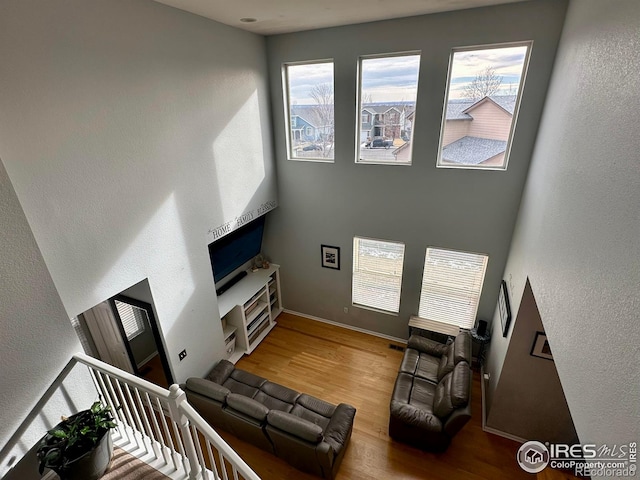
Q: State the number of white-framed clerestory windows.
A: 3